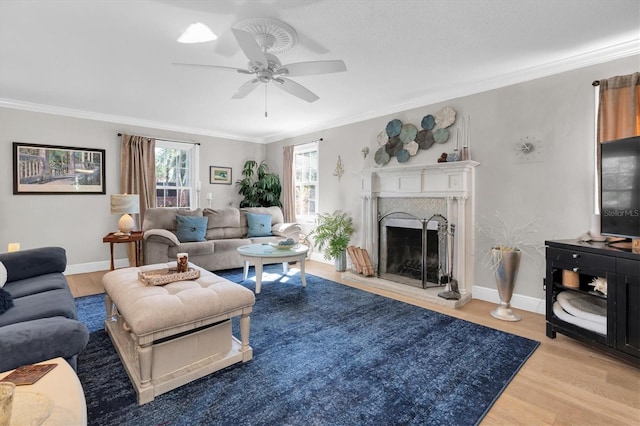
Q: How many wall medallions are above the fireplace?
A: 11